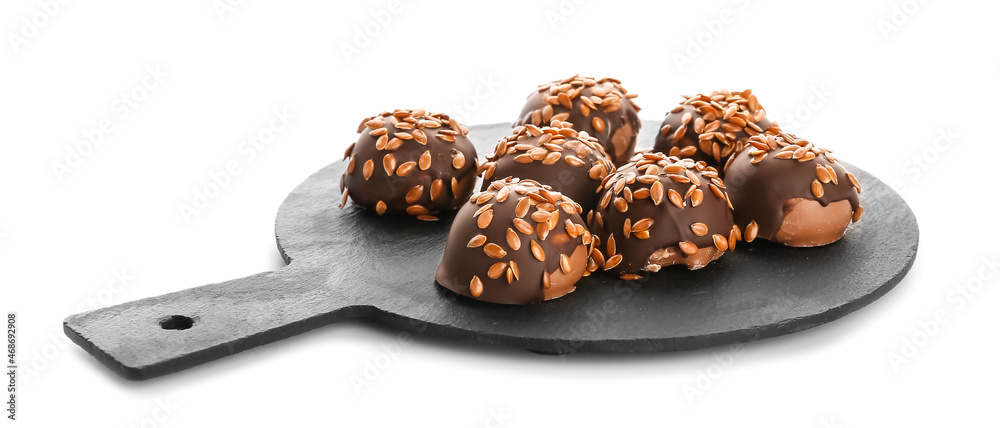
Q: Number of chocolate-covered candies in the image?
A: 7